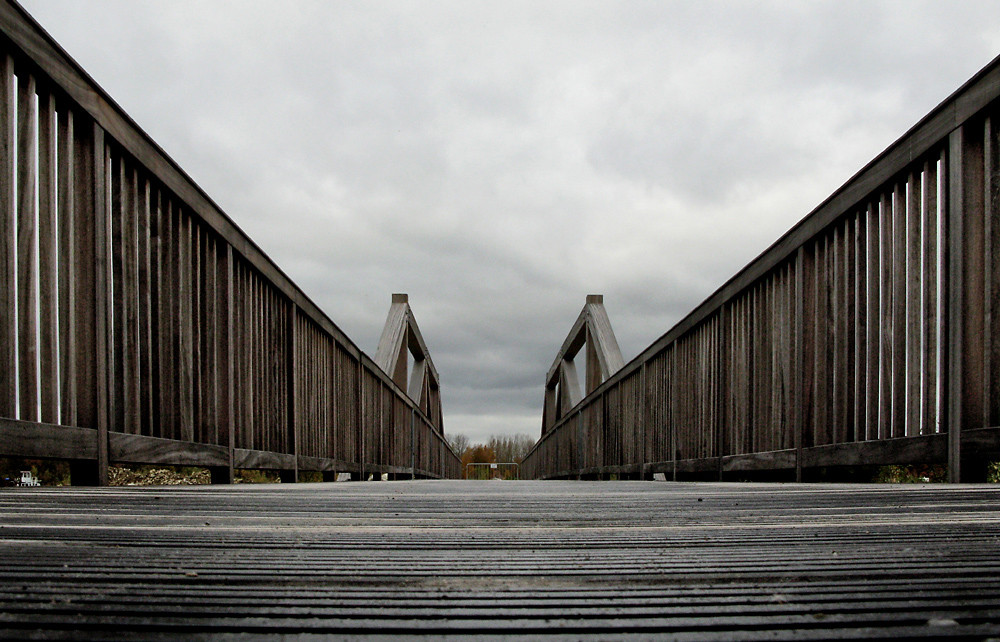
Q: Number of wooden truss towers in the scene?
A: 2